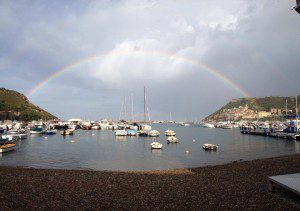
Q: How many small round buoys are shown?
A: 5